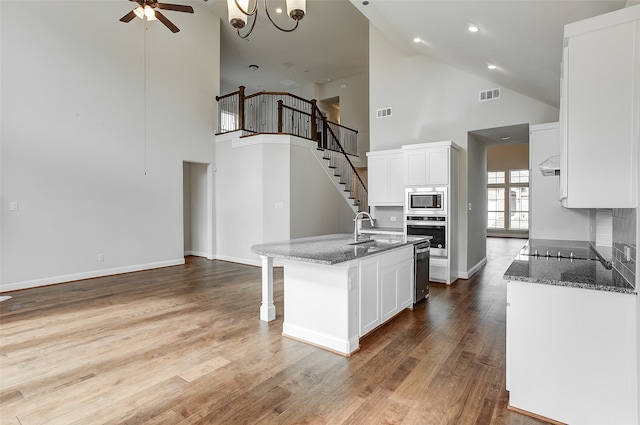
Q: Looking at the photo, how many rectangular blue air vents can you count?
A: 0